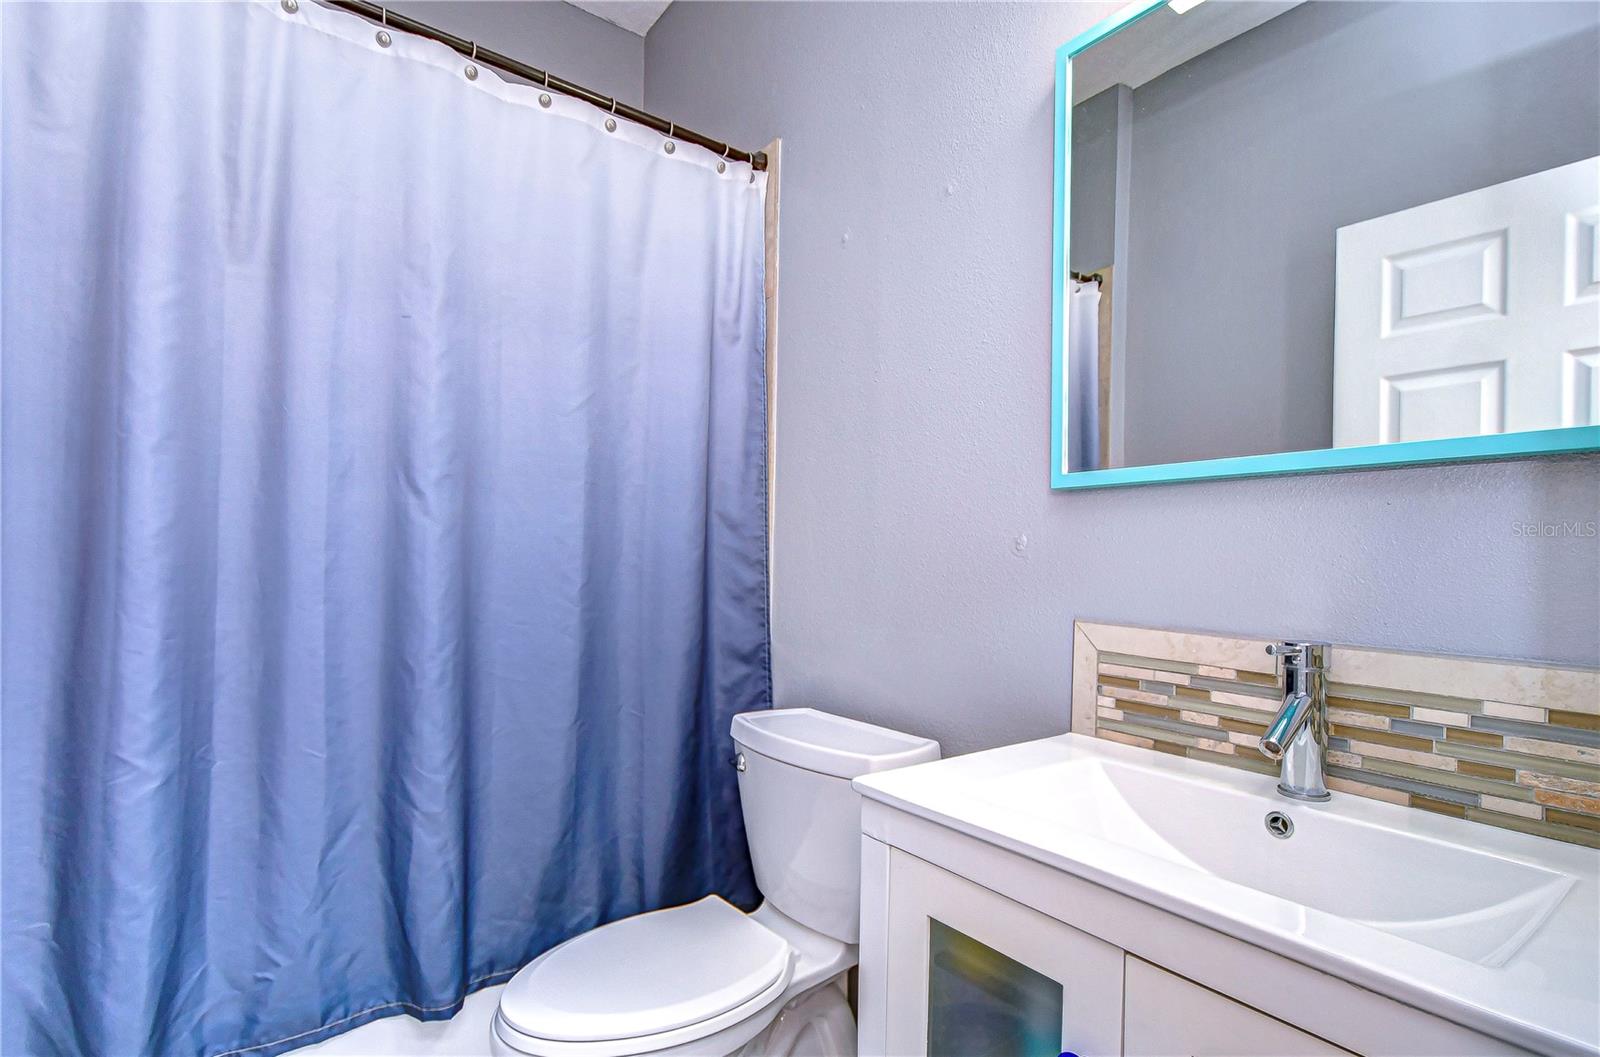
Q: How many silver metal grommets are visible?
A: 8